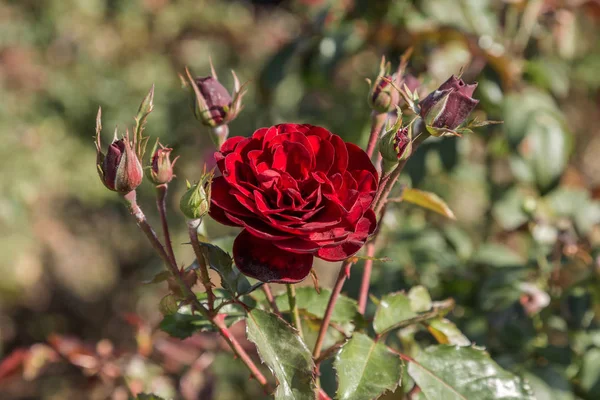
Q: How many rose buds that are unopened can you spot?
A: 7